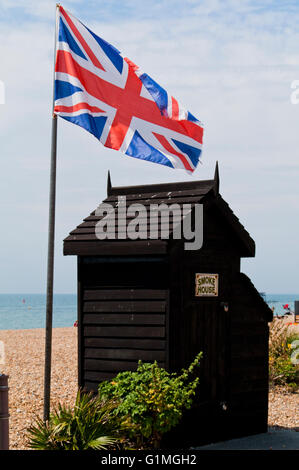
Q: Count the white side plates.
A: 0